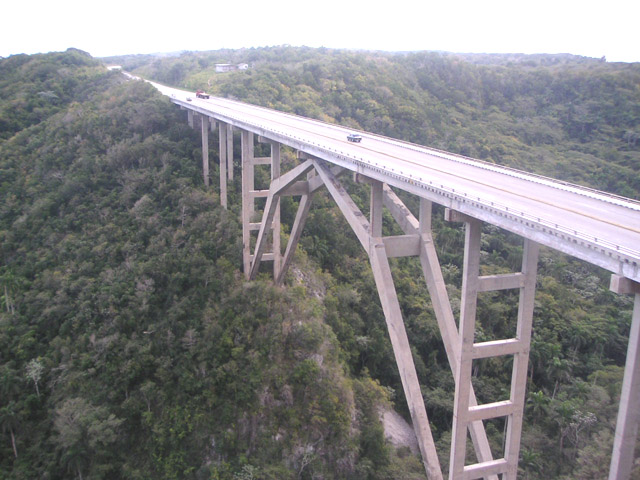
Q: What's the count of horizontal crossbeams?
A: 10